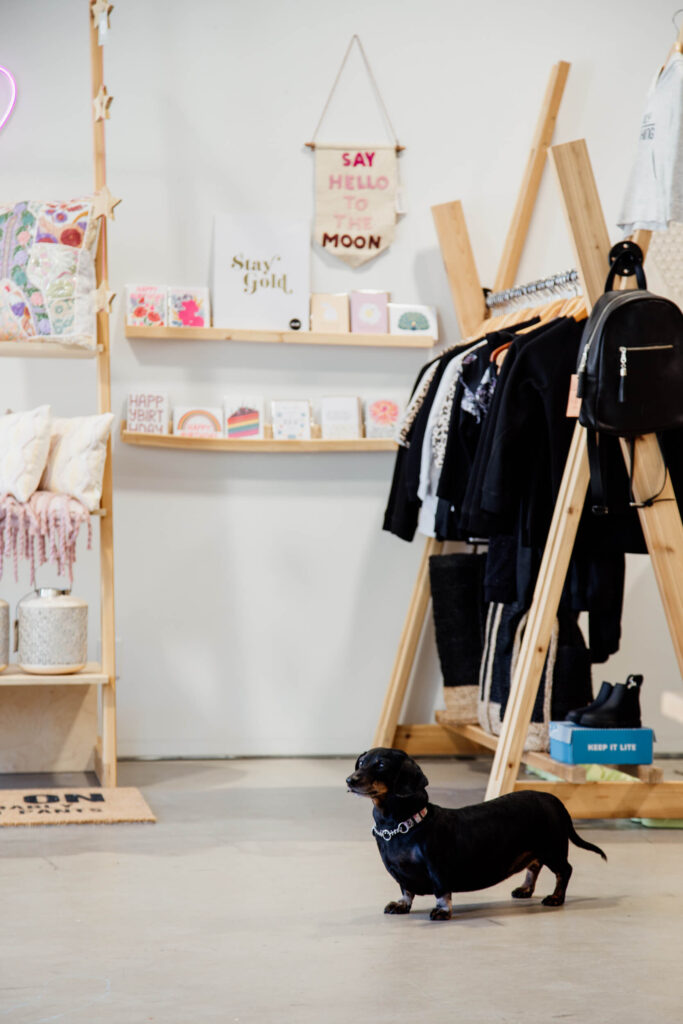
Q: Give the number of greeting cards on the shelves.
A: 11